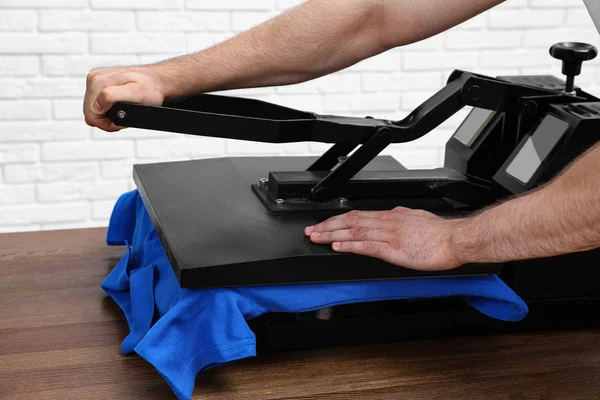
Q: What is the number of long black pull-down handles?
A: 1